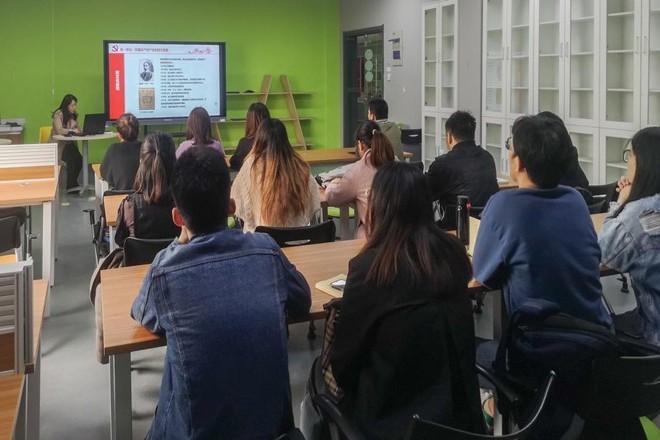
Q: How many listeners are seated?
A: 13